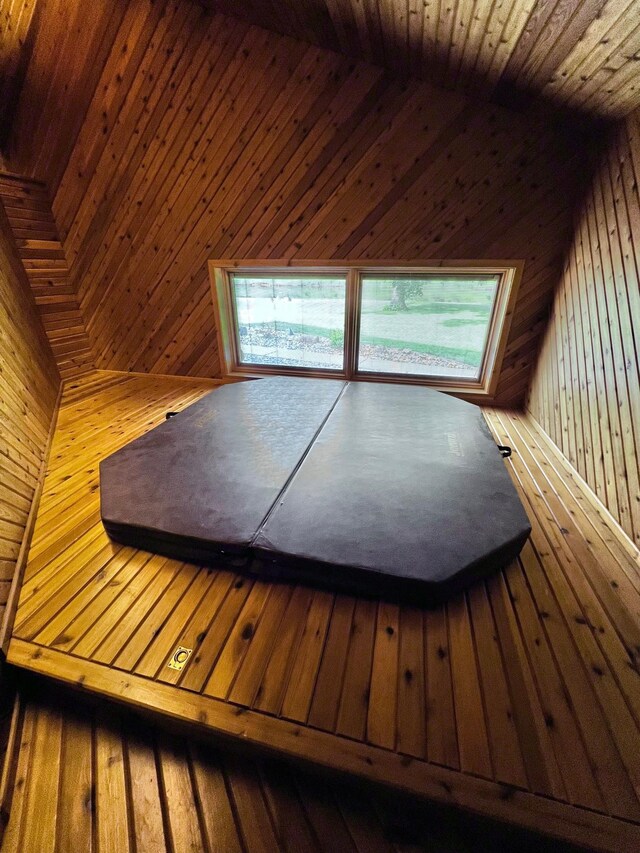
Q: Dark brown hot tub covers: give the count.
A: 1